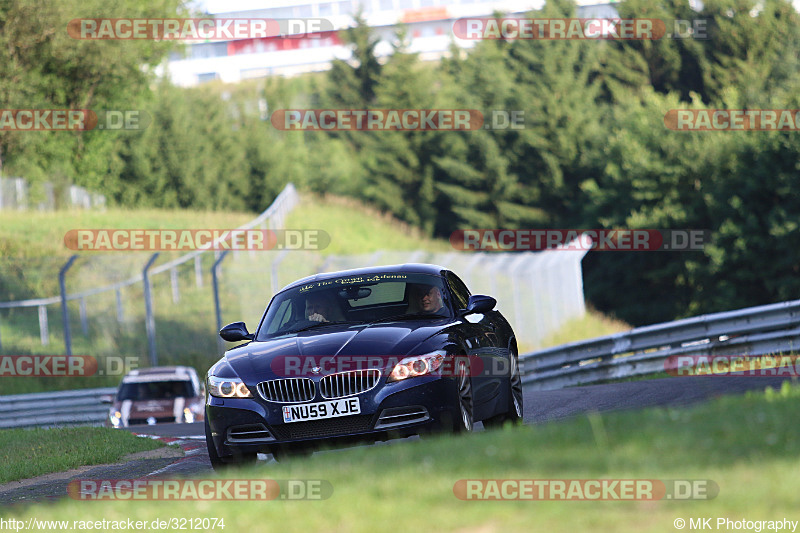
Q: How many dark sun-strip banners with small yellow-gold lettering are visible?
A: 1